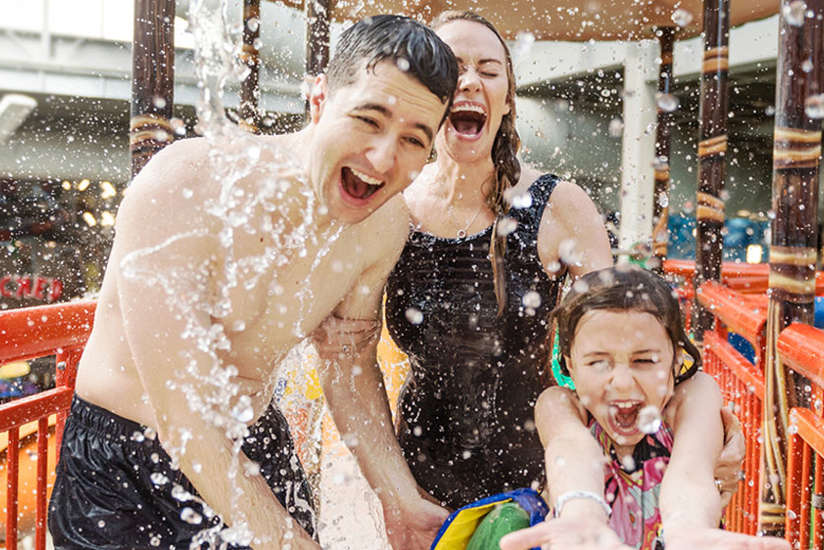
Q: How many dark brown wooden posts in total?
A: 6